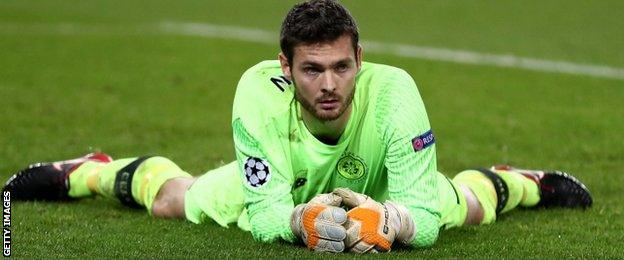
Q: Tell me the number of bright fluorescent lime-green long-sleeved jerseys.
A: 1